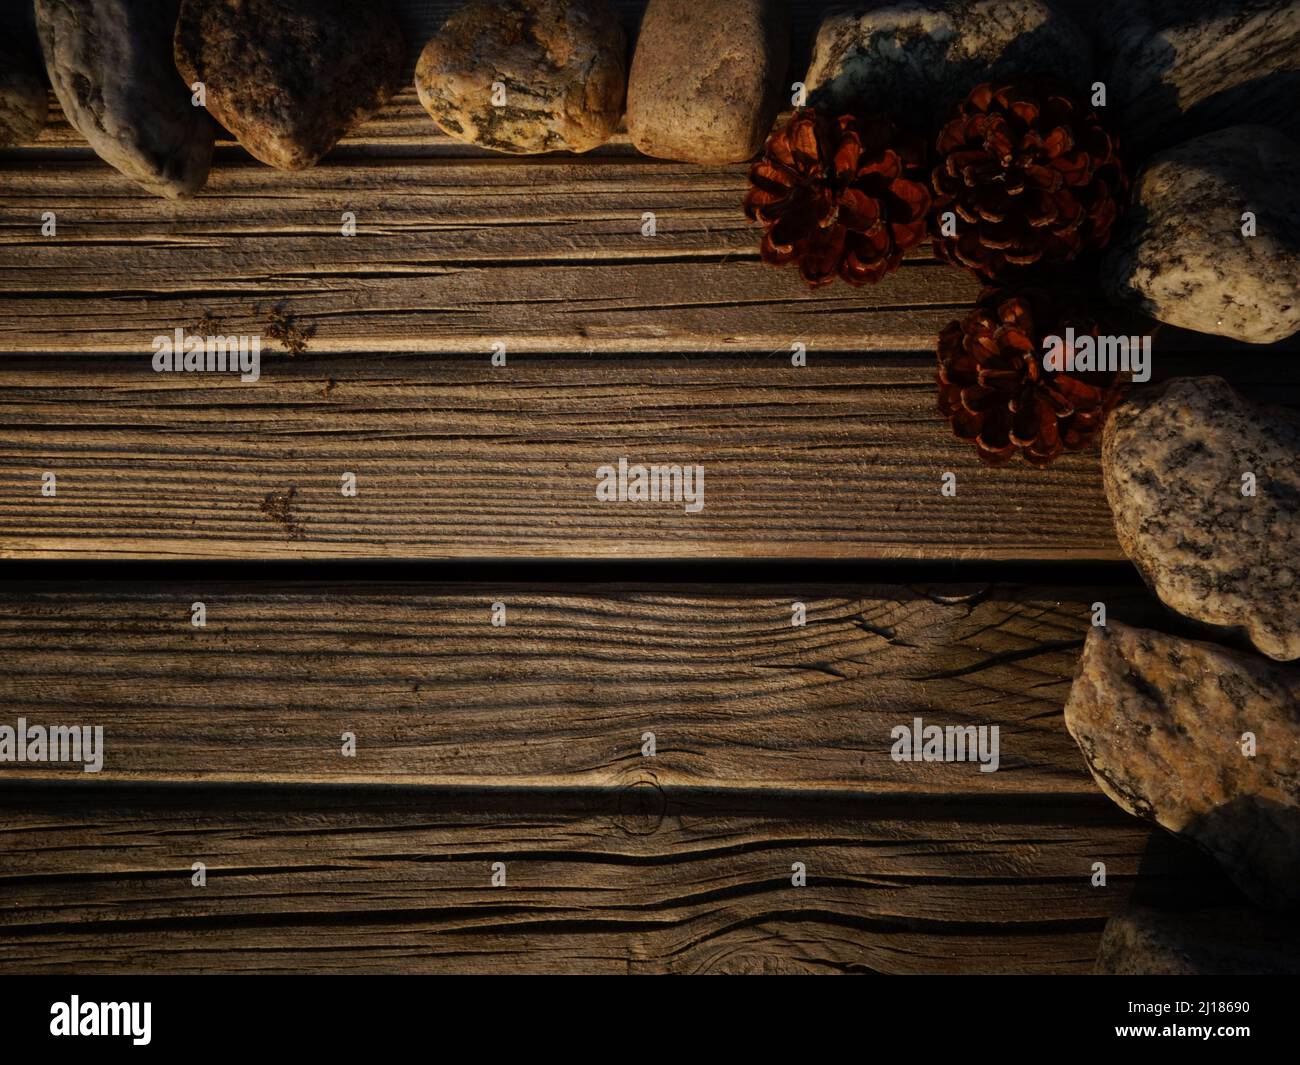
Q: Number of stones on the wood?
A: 11